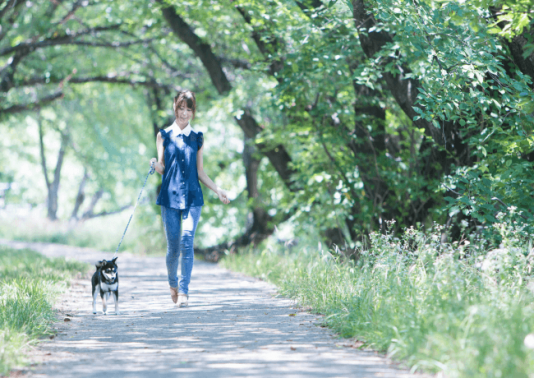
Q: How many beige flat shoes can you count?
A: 2